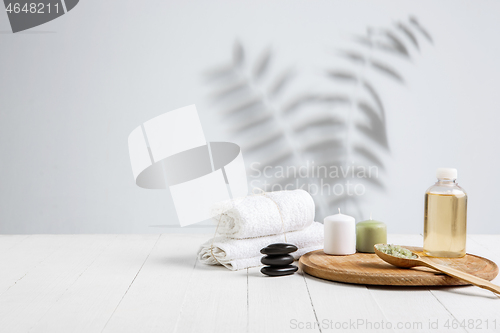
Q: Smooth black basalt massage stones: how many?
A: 3